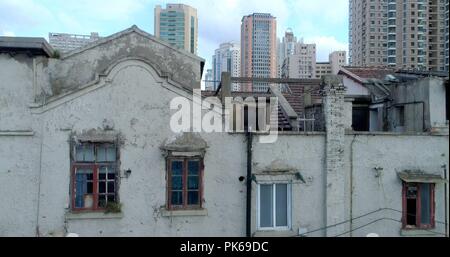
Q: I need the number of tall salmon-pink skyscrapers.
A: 1